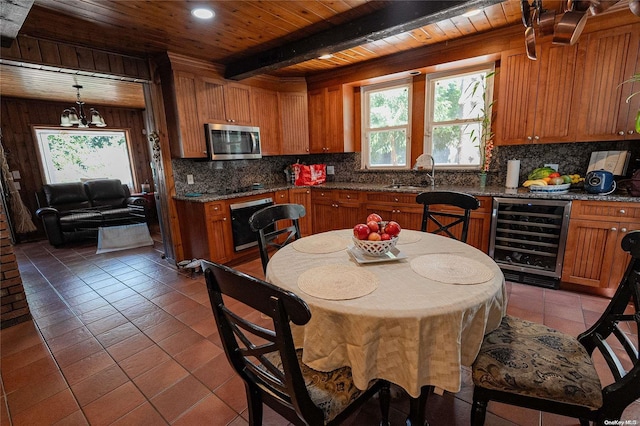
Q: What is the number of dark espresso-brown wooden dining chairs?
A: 4